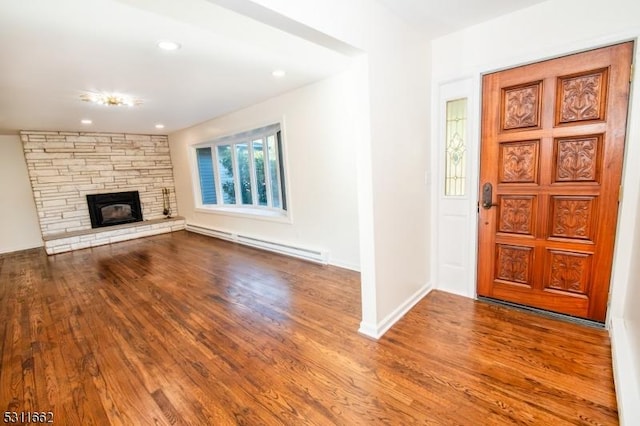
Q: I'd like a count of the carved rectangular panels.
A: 8